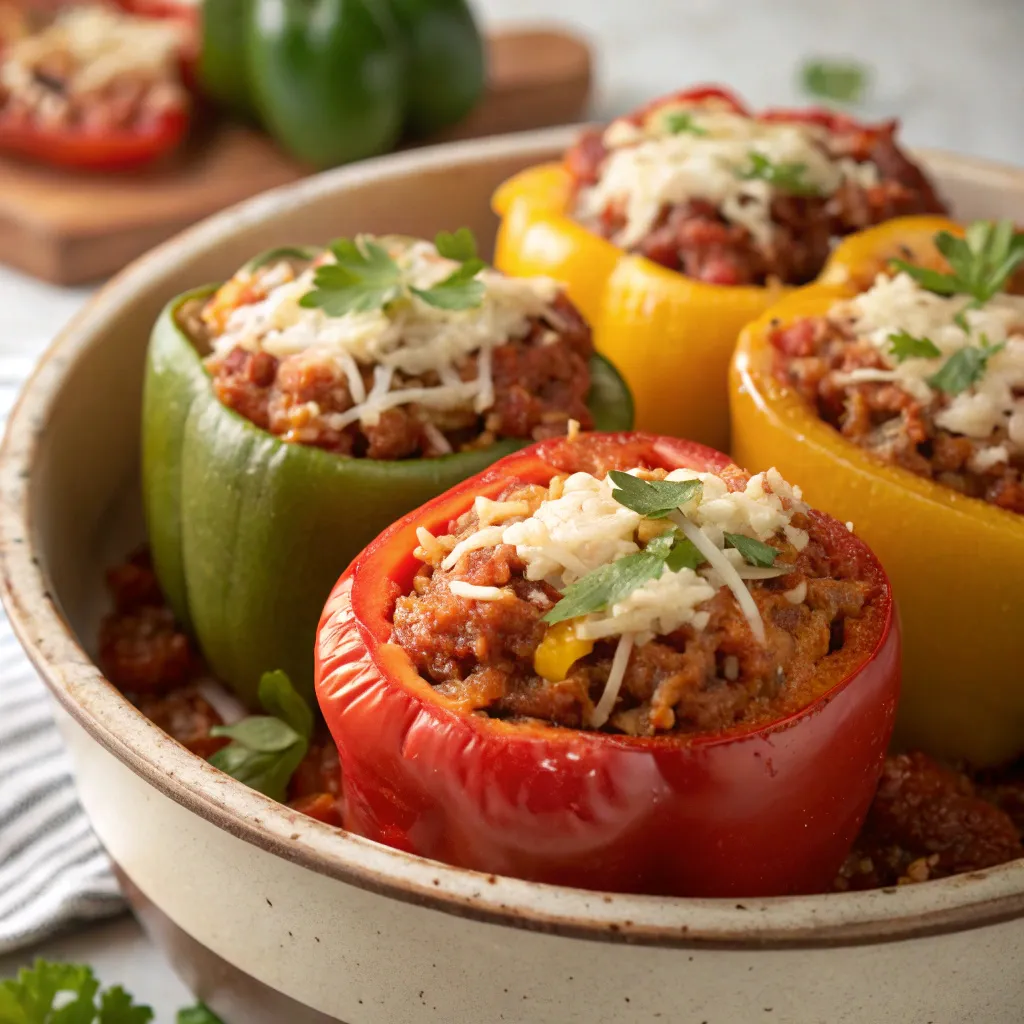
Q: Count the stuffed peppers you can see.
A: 5